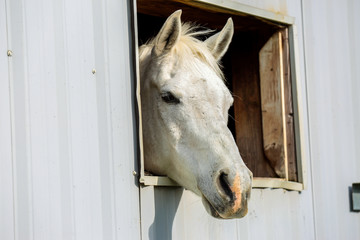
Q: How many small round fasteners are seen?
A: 3